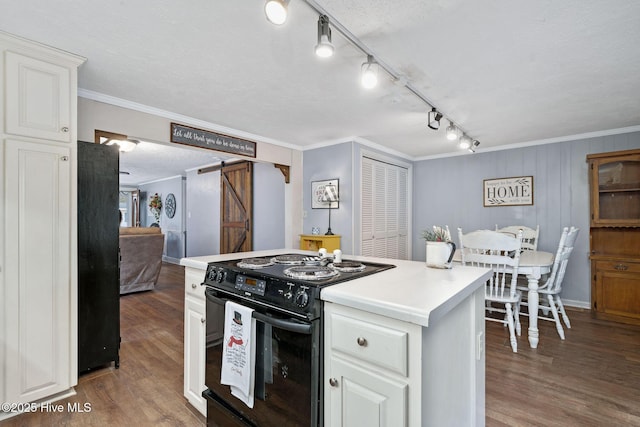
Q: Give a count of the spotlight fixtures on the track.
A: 7